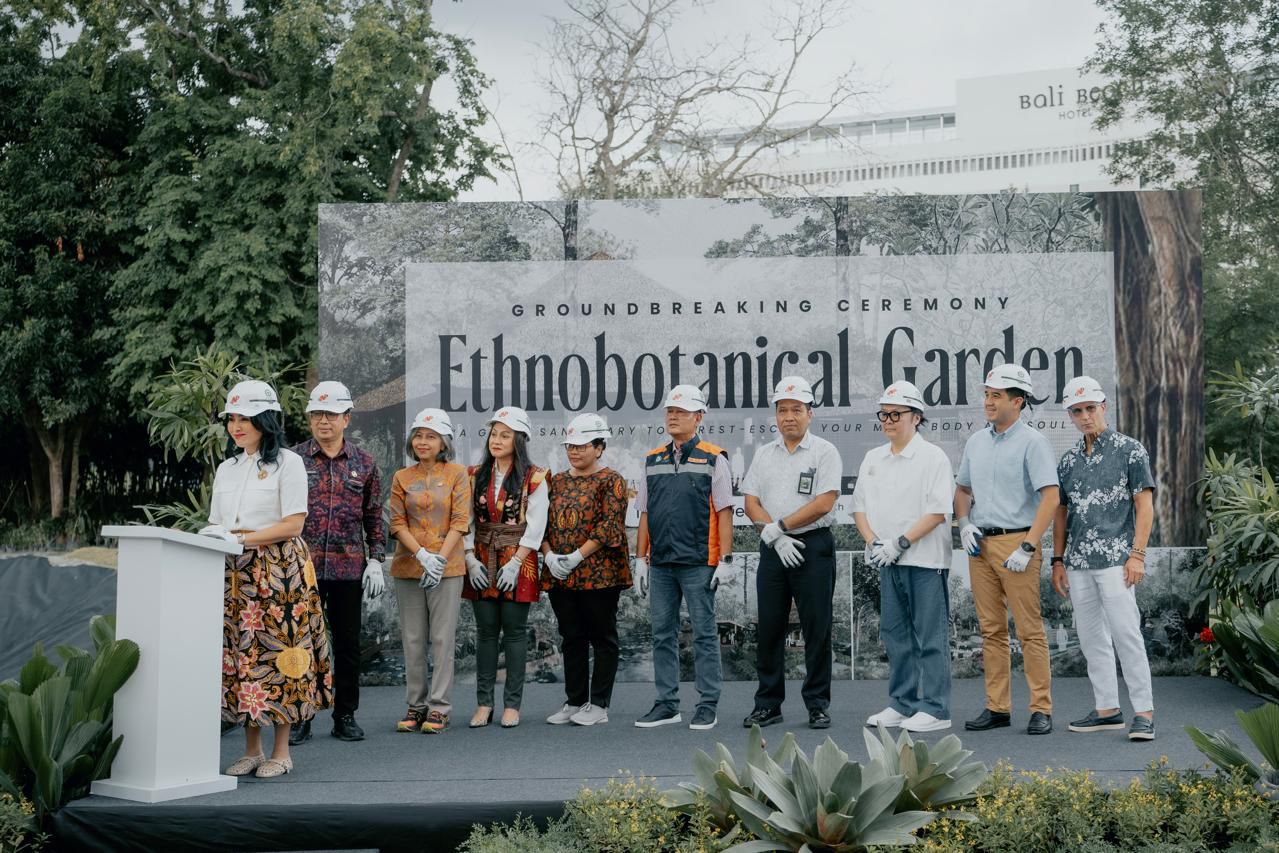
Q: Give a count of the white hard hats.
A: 10